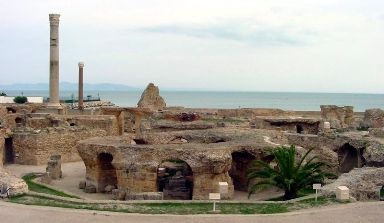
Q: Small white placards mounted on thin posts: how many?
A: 2